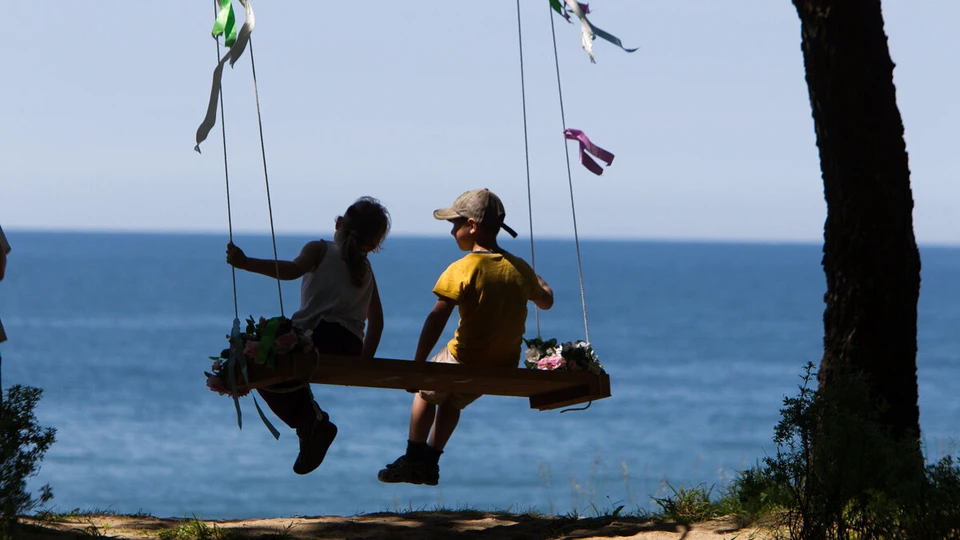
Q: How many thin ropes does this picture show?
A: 4